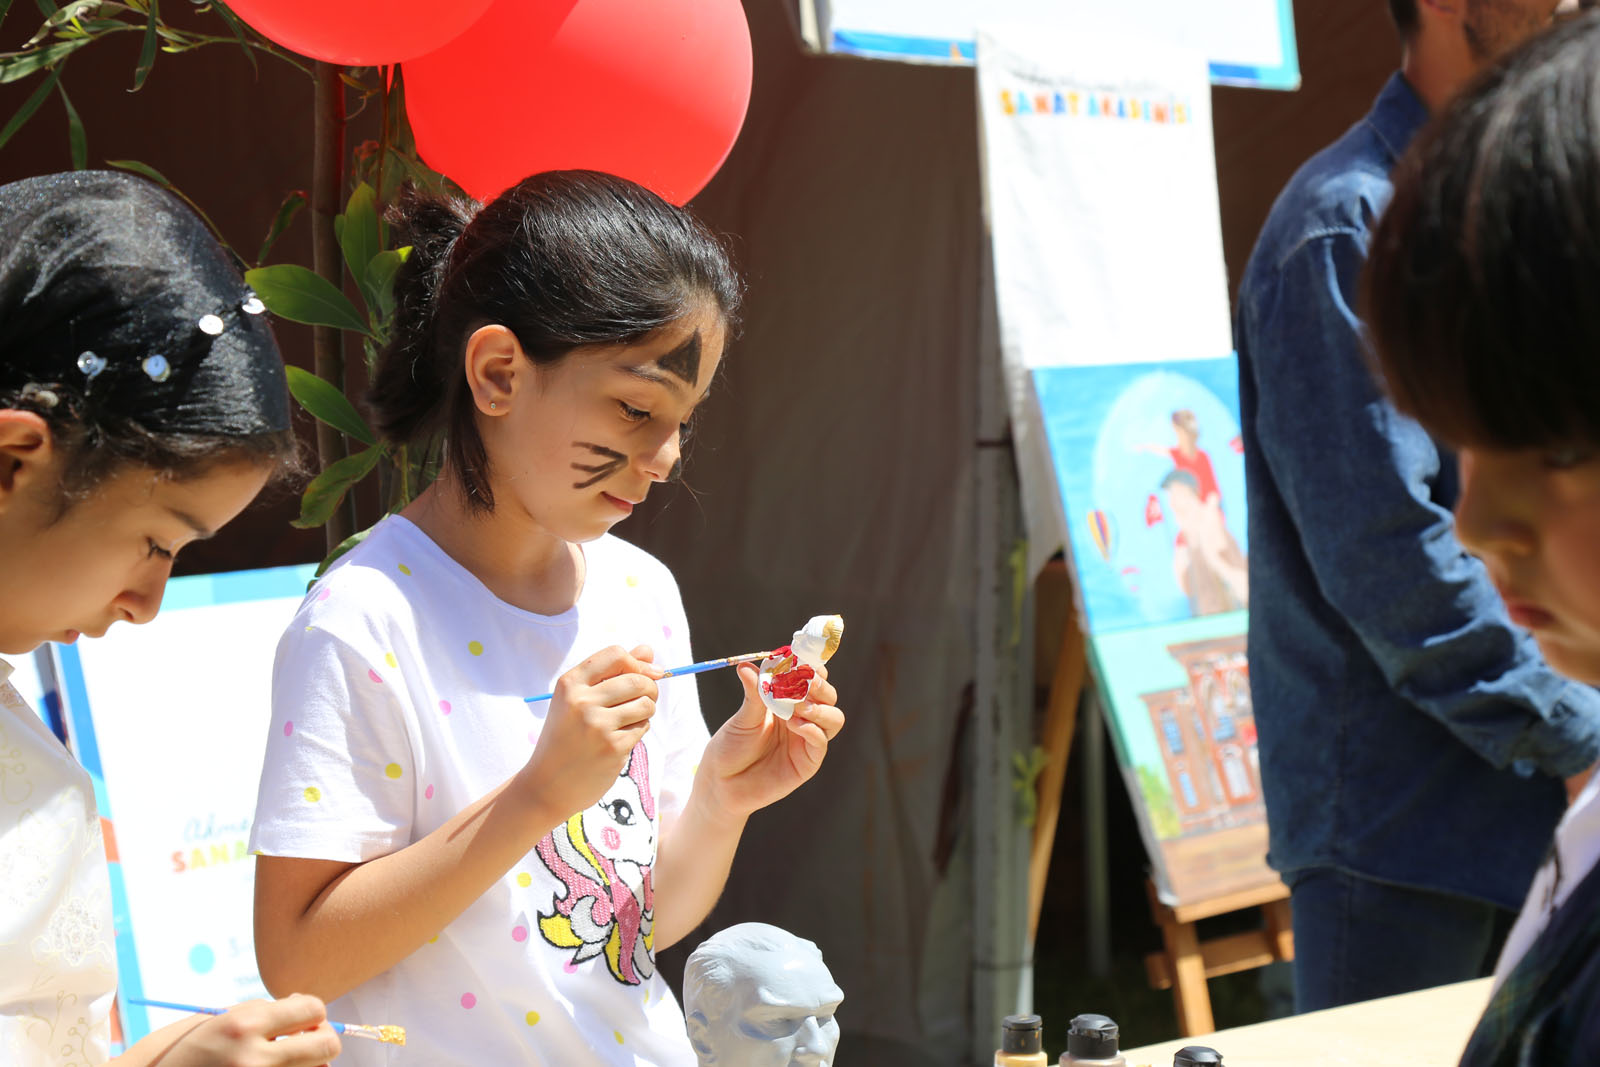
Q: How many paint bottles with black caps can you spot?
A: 3